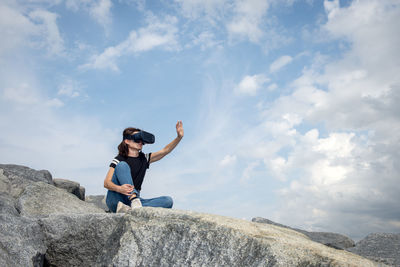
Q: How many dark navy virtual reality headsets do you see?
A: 1